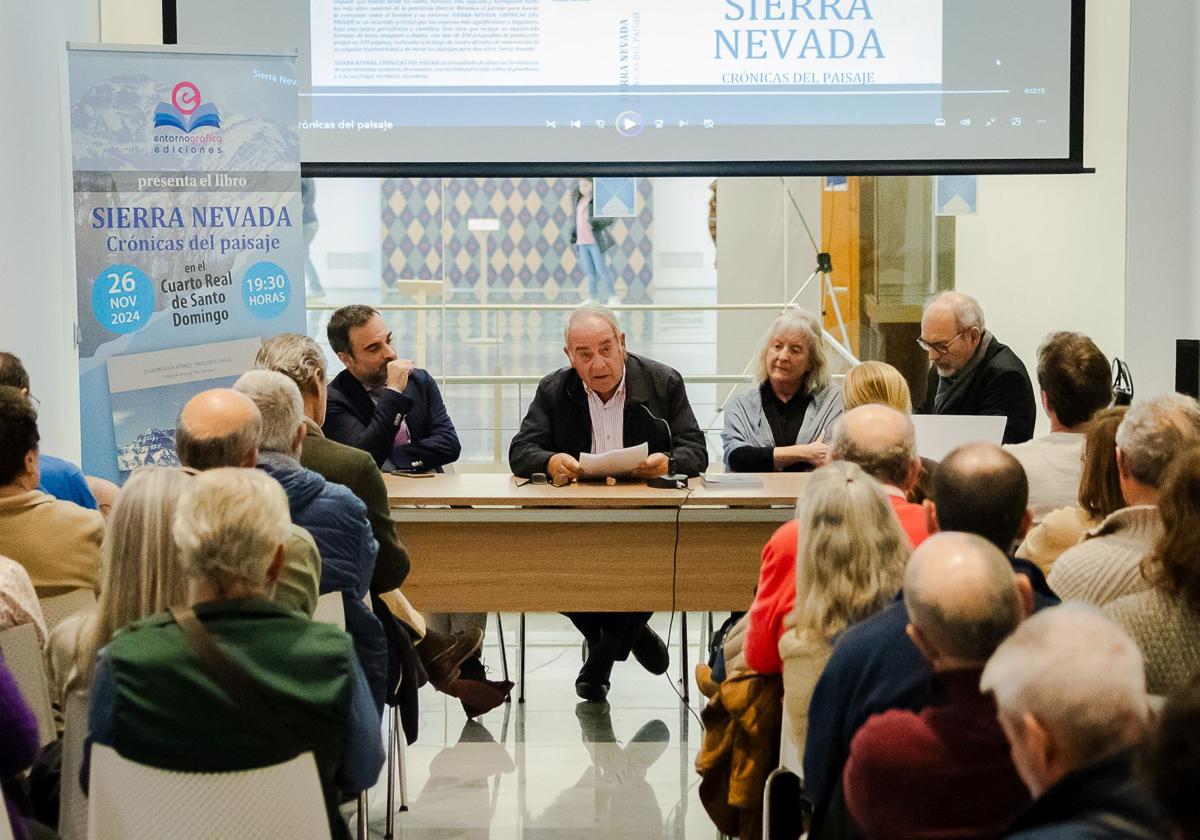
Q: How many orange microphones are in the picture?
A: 0